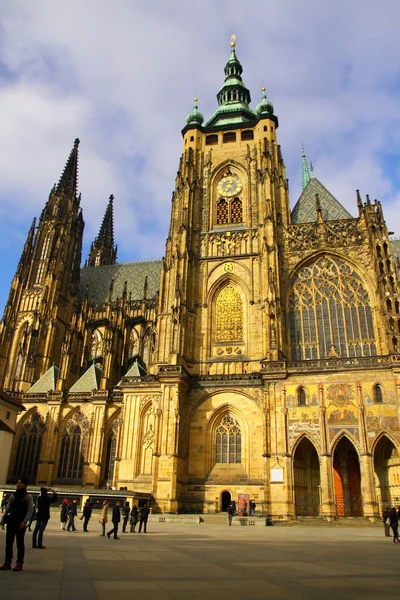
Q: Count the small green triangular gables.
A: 3